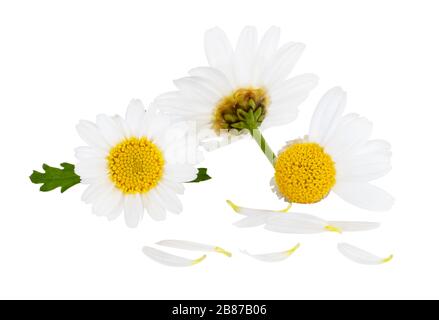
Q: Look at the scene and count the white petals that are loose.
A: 8